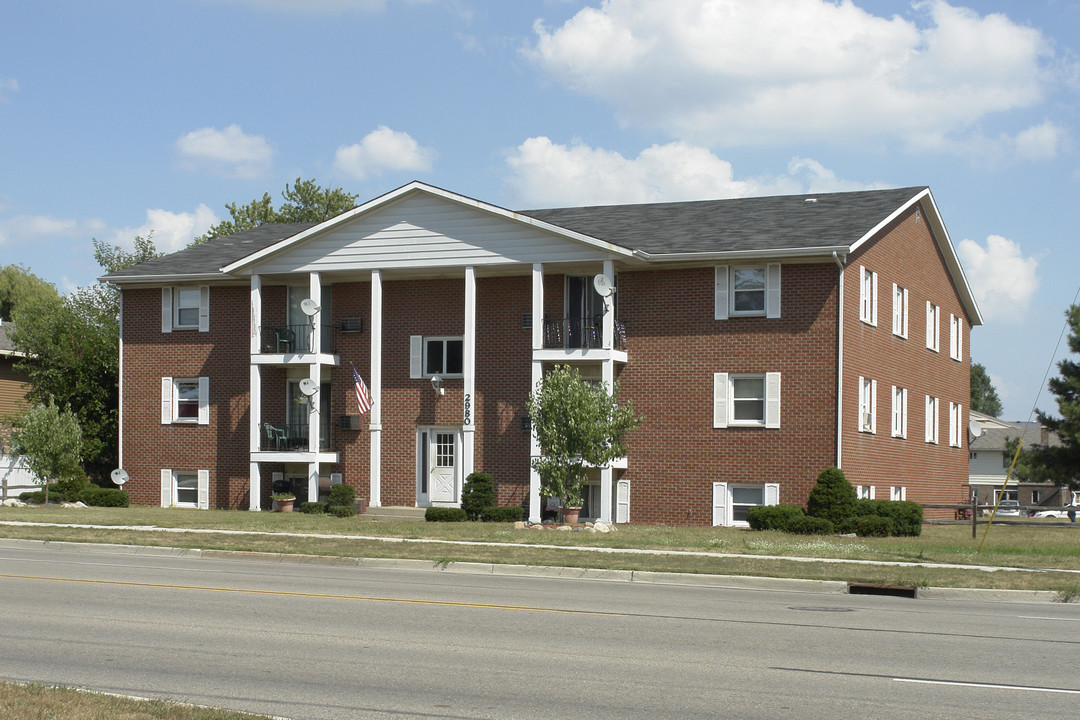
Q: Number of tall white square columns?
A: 6